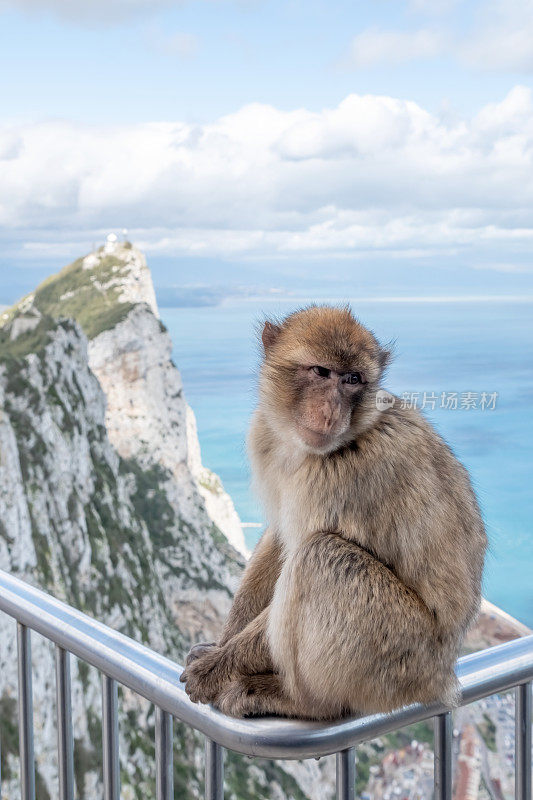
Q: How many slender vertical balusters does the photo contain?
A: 8